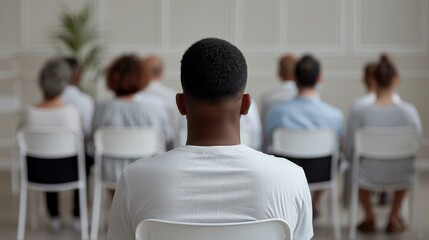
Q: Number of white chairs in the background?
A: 4